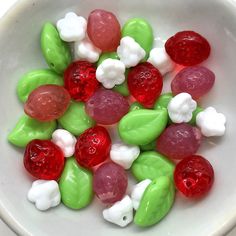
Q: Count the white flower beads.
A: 12